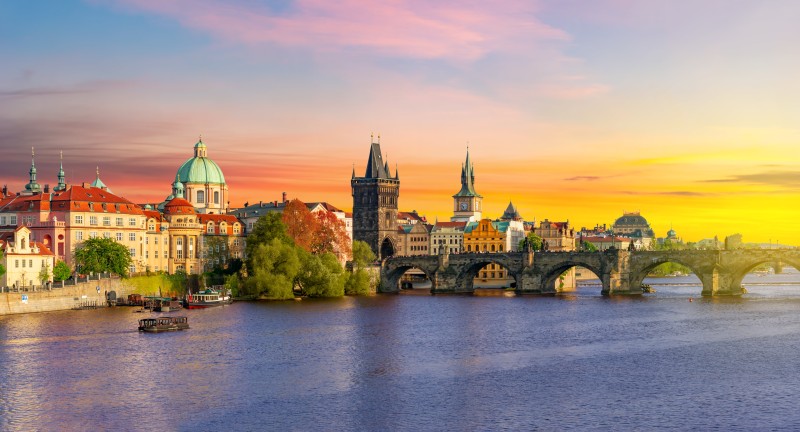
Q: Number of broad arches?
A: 5